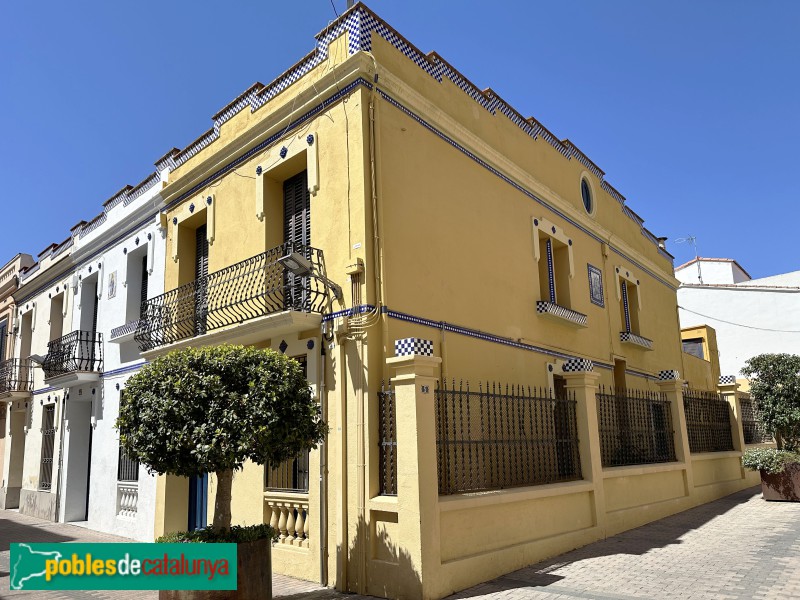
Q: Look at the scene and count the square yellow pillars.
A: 4